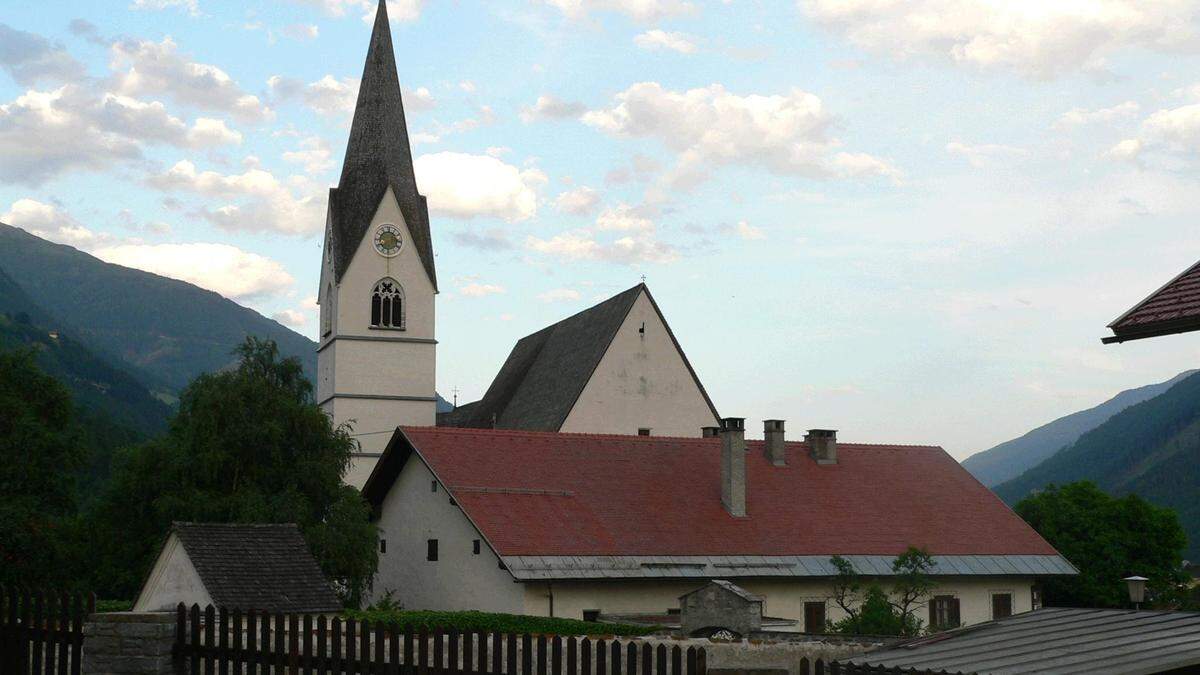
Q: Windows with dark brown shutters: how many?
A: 3